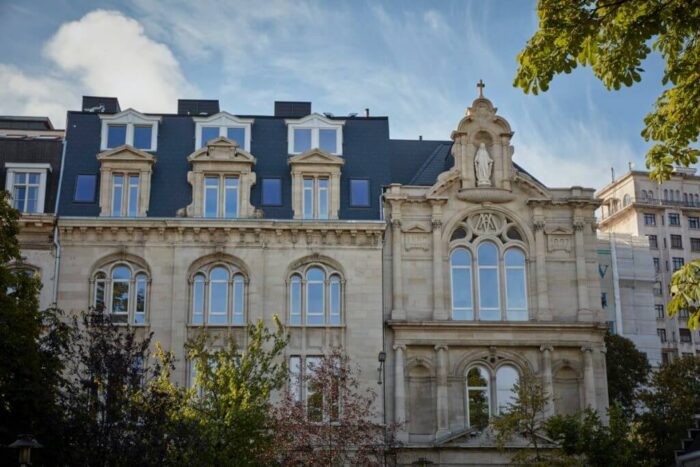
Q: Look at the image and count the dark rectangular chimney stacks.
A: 3